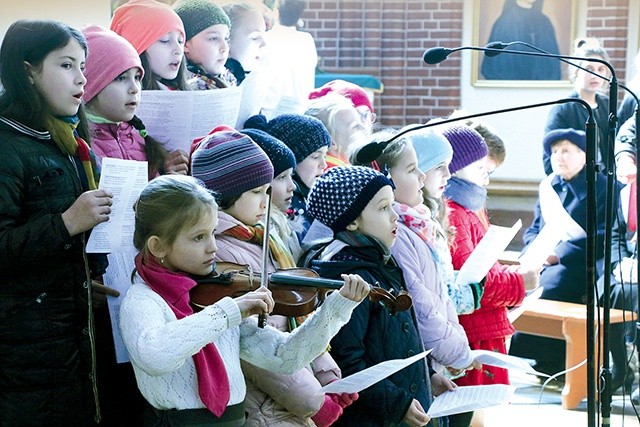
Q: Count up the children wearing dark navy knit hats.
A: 3